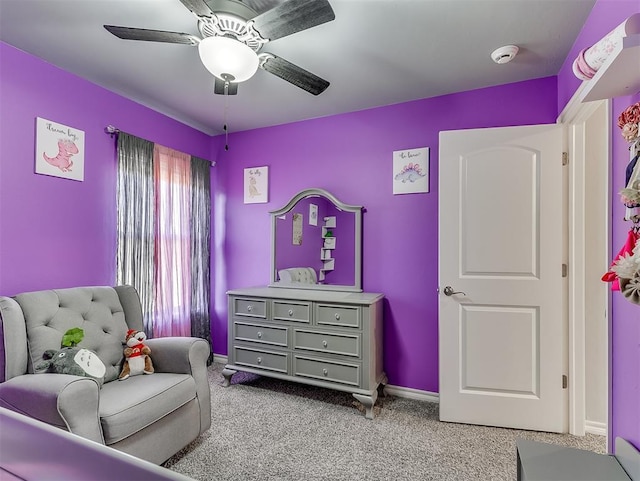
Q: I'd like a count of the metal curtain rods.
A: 1